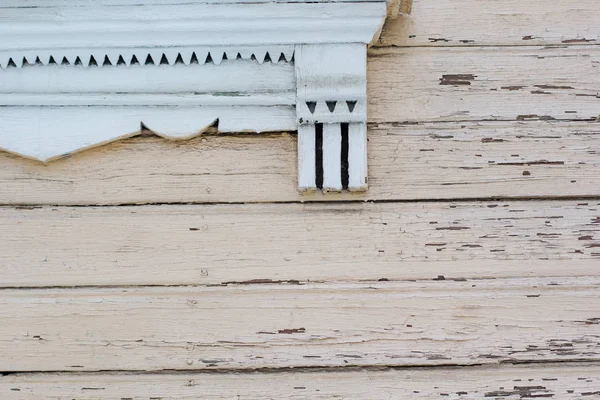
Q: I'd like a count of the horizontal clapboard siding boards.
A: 6